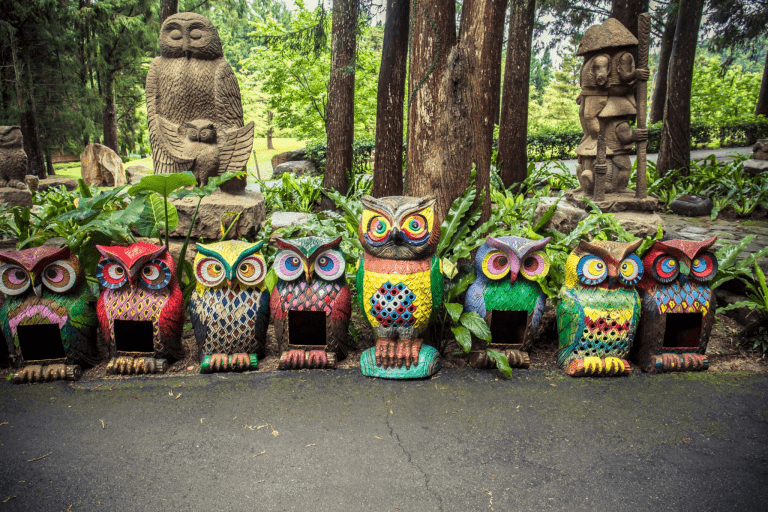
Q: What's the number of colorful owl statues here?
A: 8